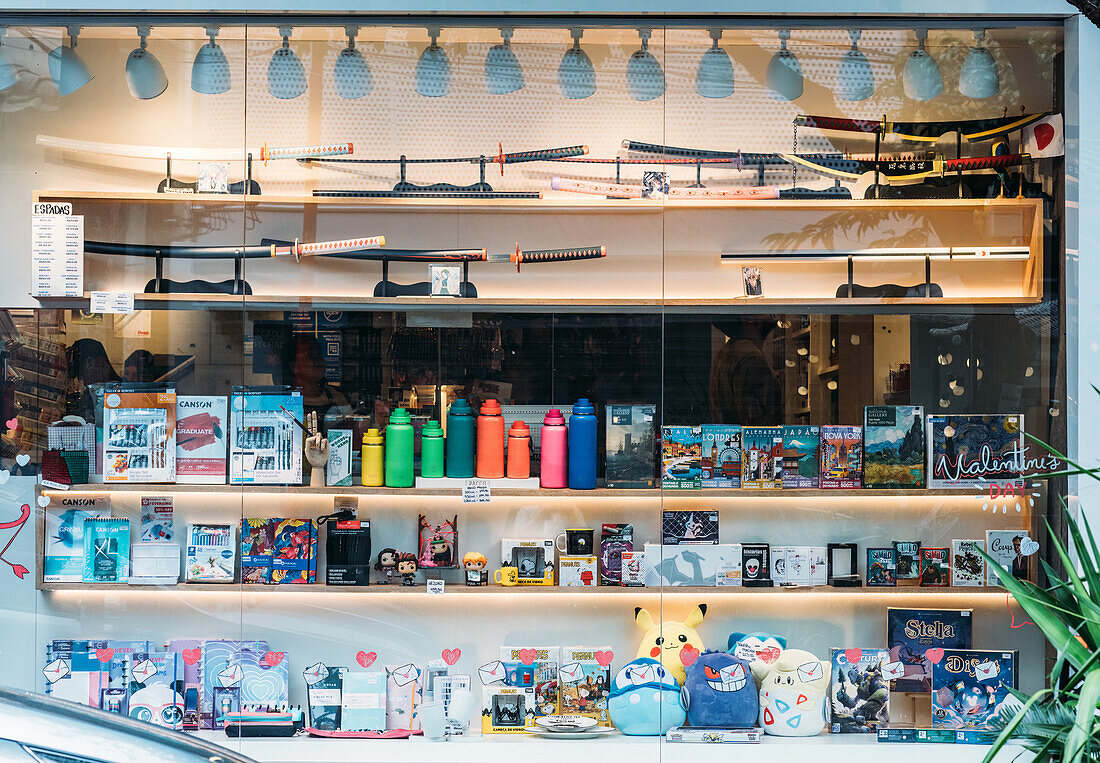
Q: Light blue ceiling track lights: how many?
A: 15